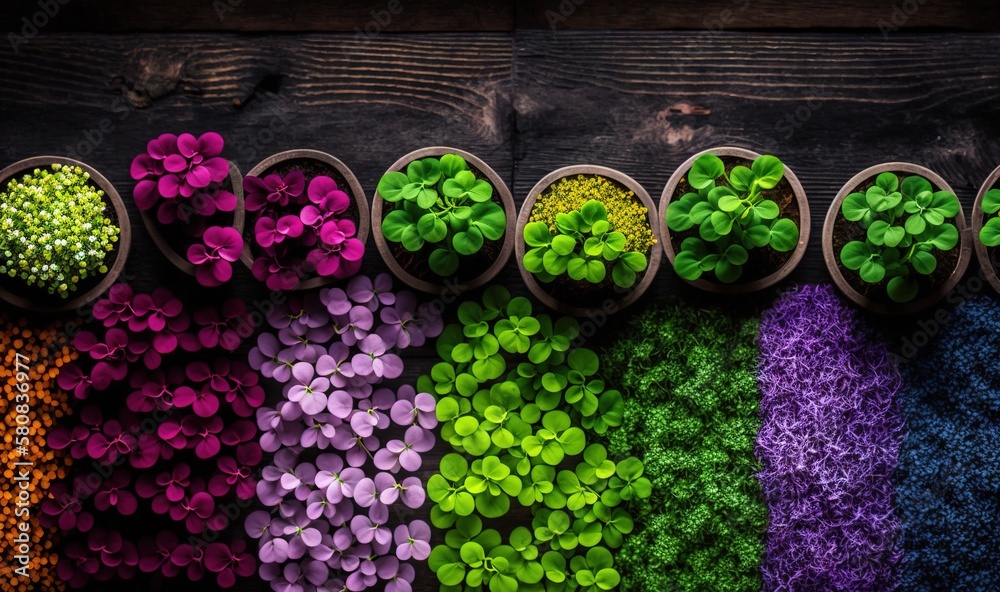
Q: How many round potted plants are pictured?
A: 8